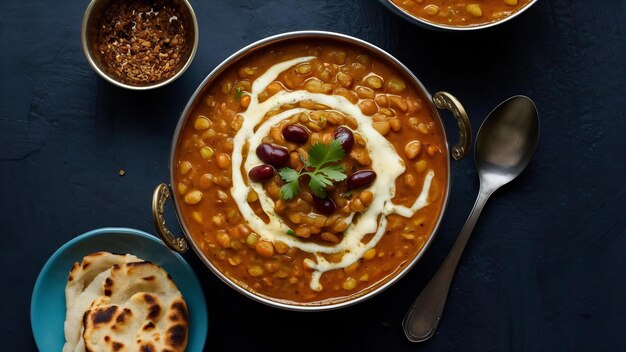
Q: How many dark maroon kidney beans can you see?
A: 6